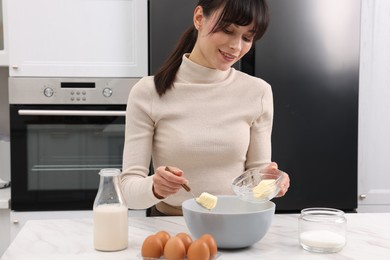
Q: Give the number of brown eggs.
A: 6